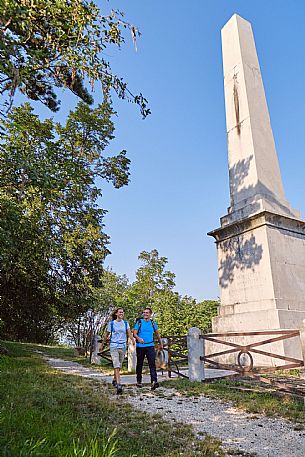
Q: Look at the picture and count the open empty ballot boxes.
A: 0